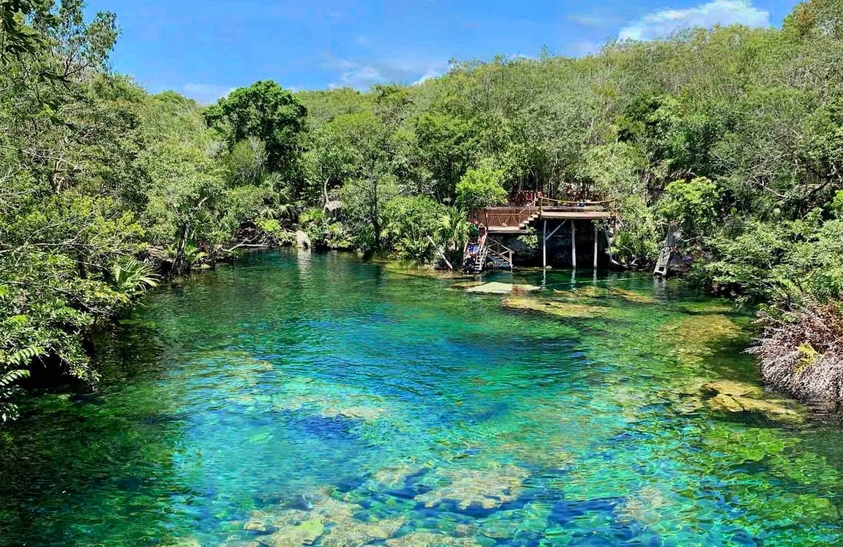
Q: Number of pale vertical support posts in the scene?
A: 3